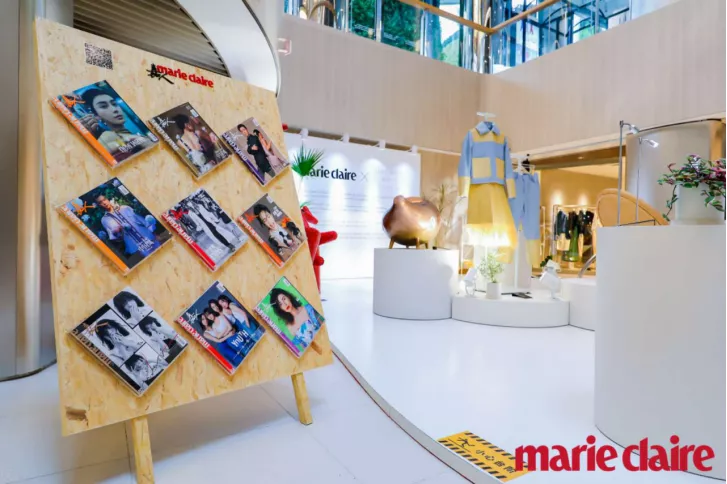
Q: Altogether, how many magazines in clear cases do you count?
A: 9